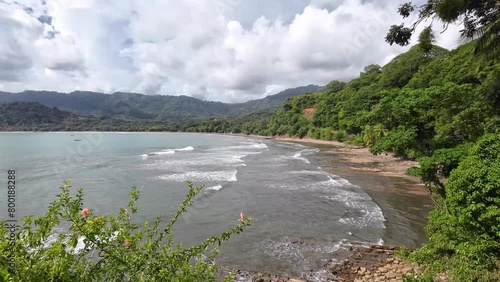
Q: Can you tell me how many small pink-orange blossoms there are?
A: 3